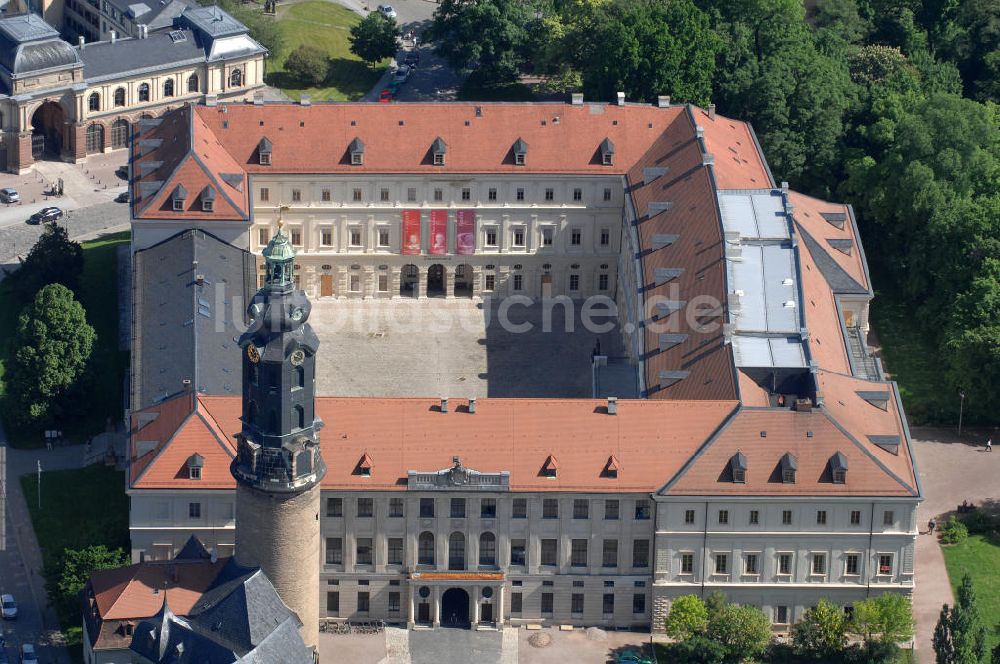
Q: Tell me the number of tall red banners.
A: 3